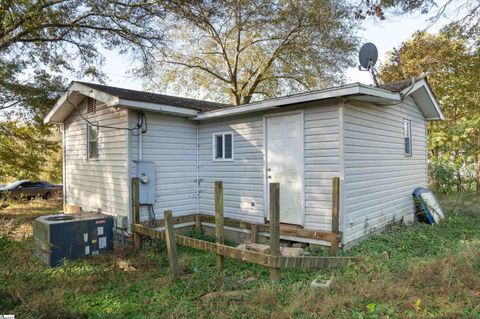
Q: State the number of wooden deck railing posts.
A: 5